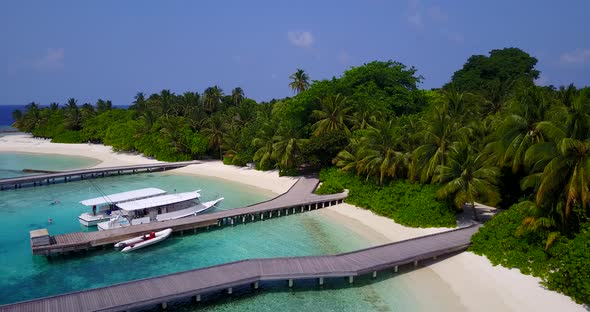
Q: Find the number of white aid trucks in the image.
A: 0